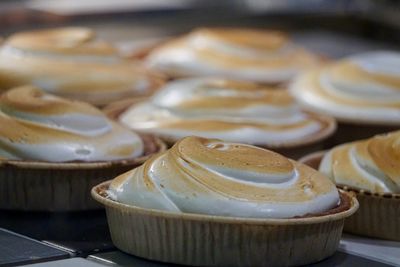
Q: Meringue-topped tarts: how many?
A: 7